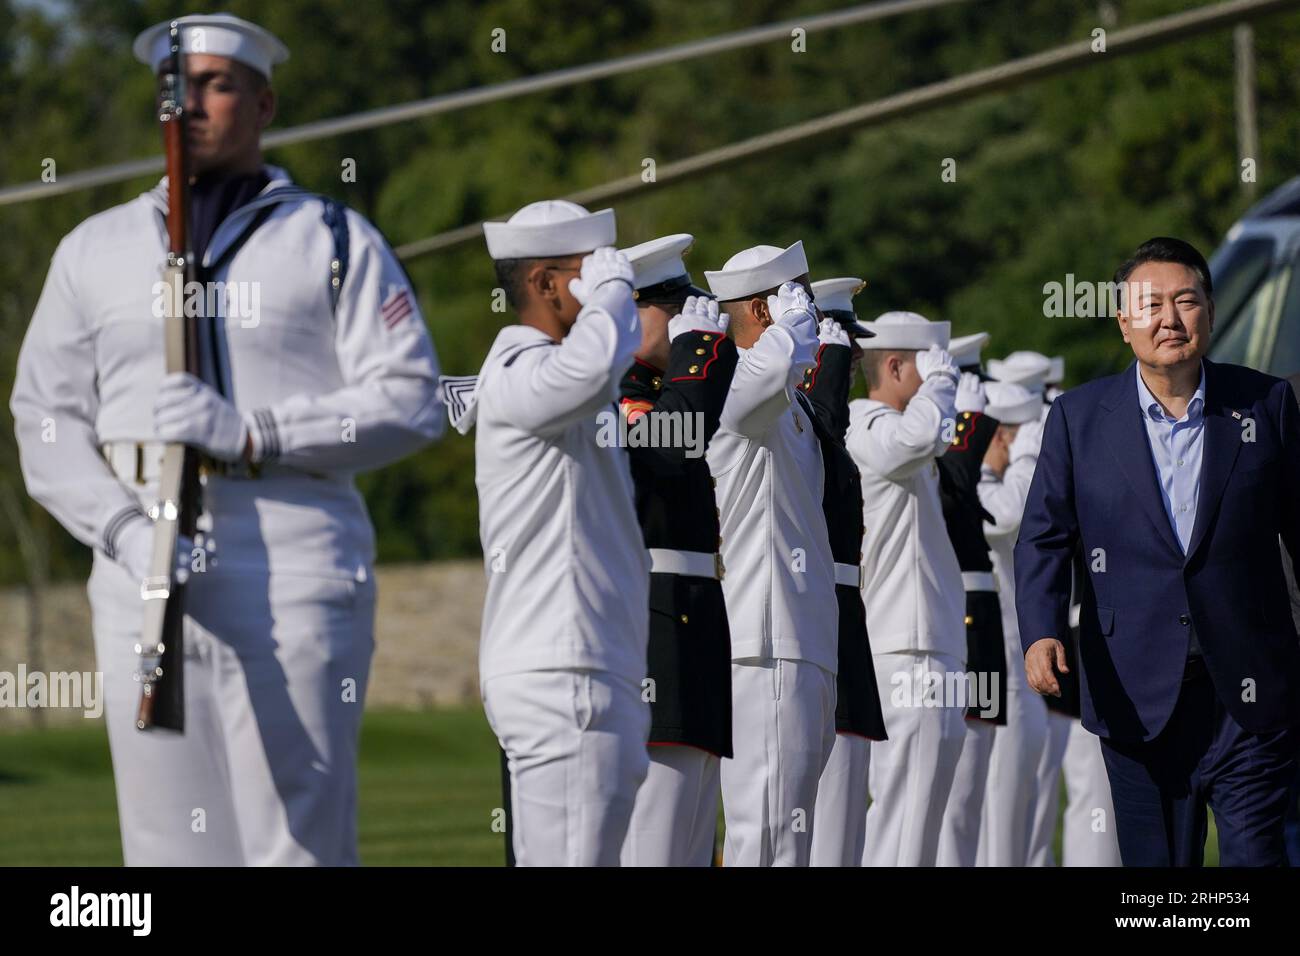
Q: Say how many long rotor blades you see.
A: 2